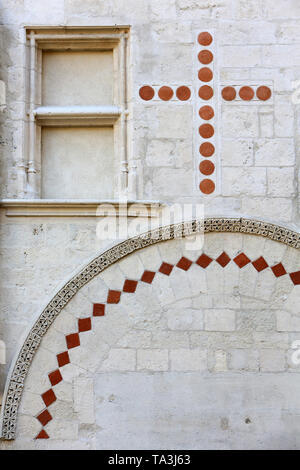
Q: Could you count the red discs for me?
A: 15